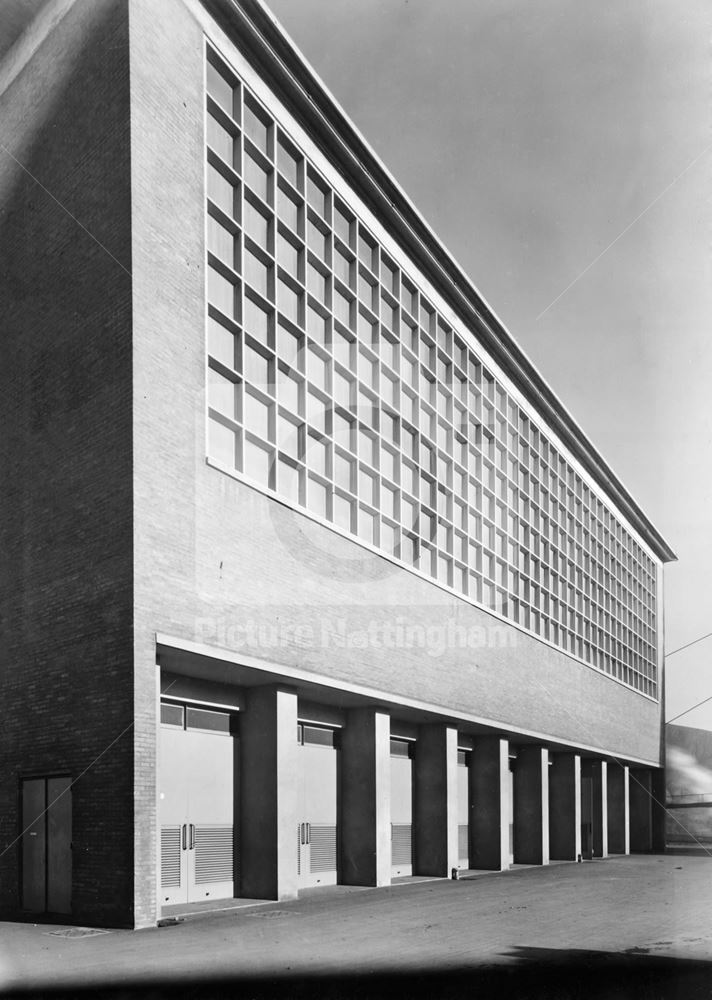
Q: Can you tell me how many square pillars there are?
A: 8